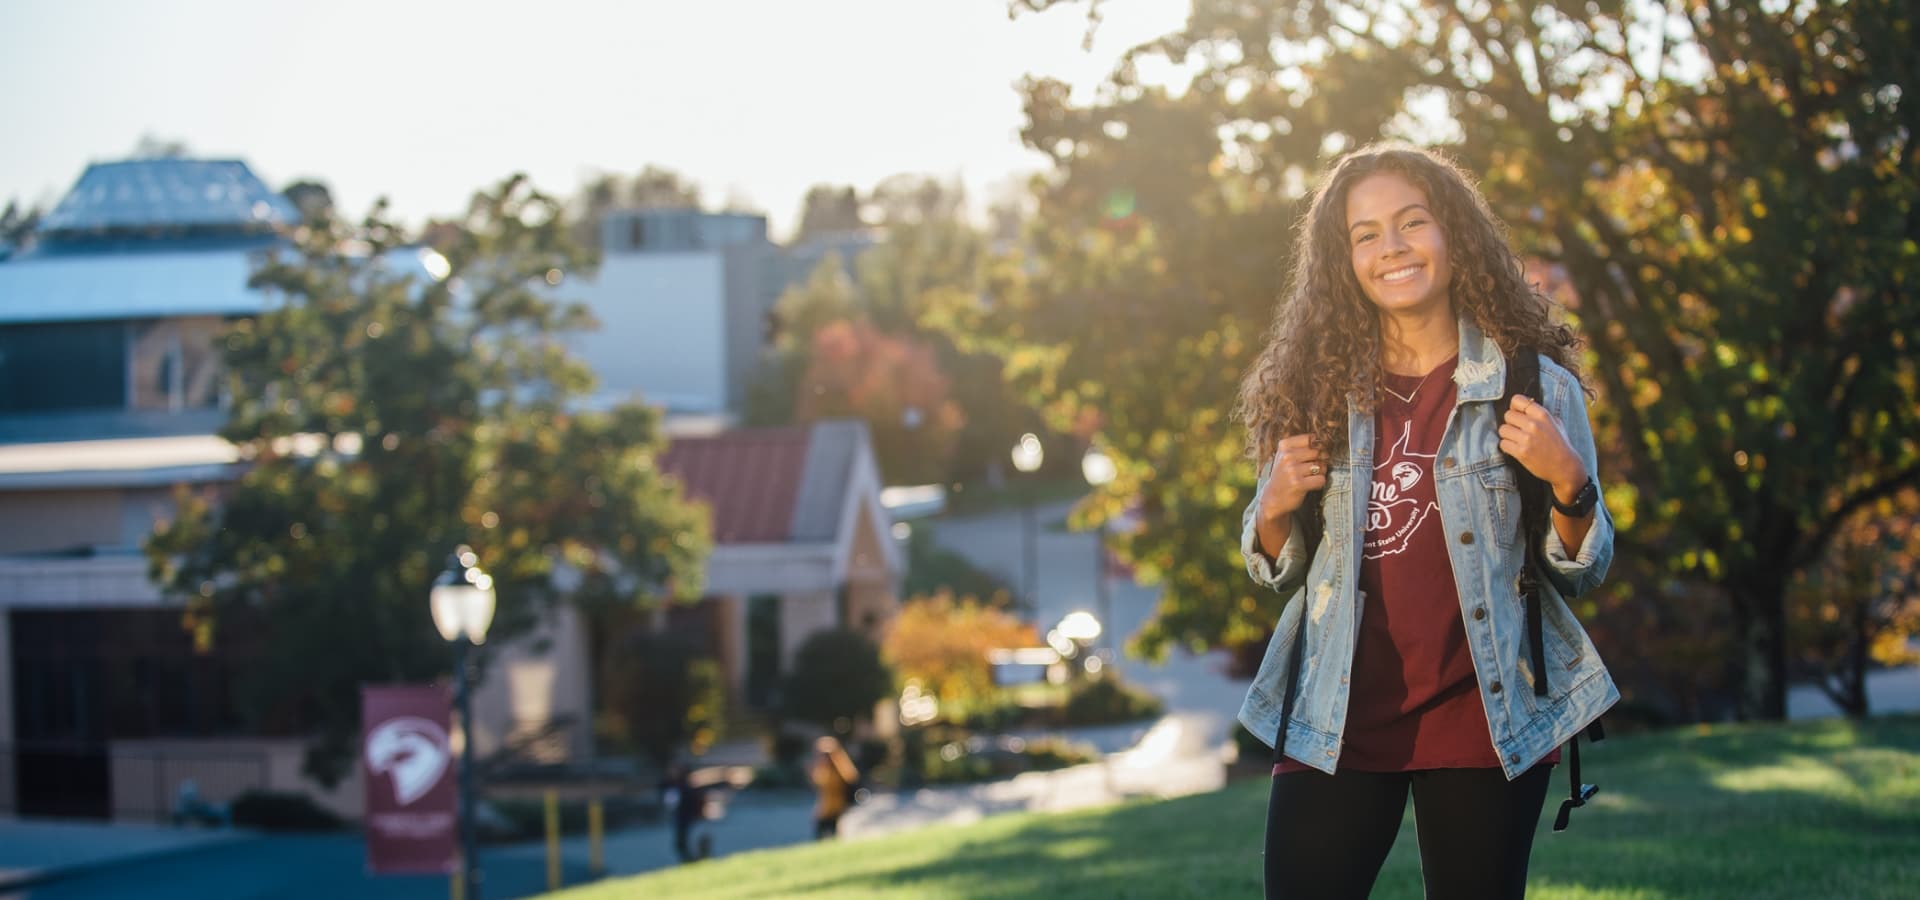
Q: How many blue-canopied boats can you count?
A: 0